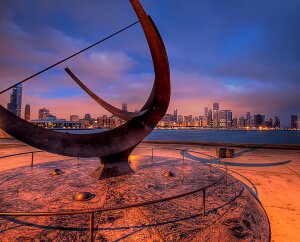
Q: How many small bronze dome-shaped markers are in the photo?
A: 3